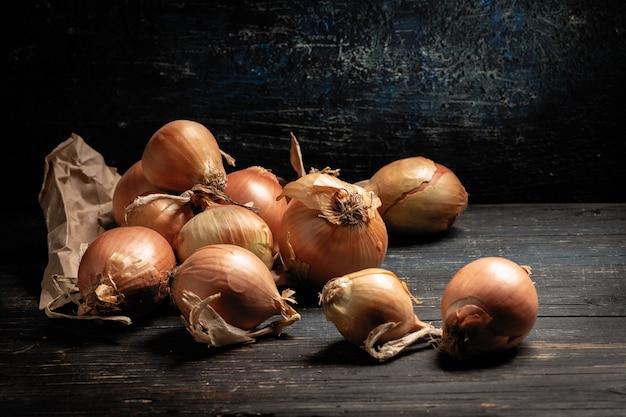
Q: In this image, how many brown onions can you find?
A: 11